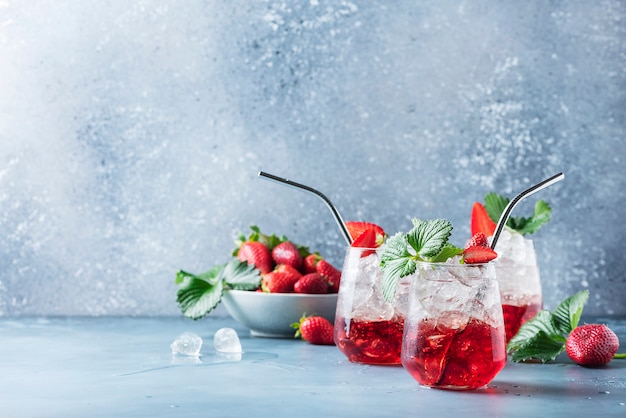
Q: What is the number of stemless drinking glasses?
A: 3